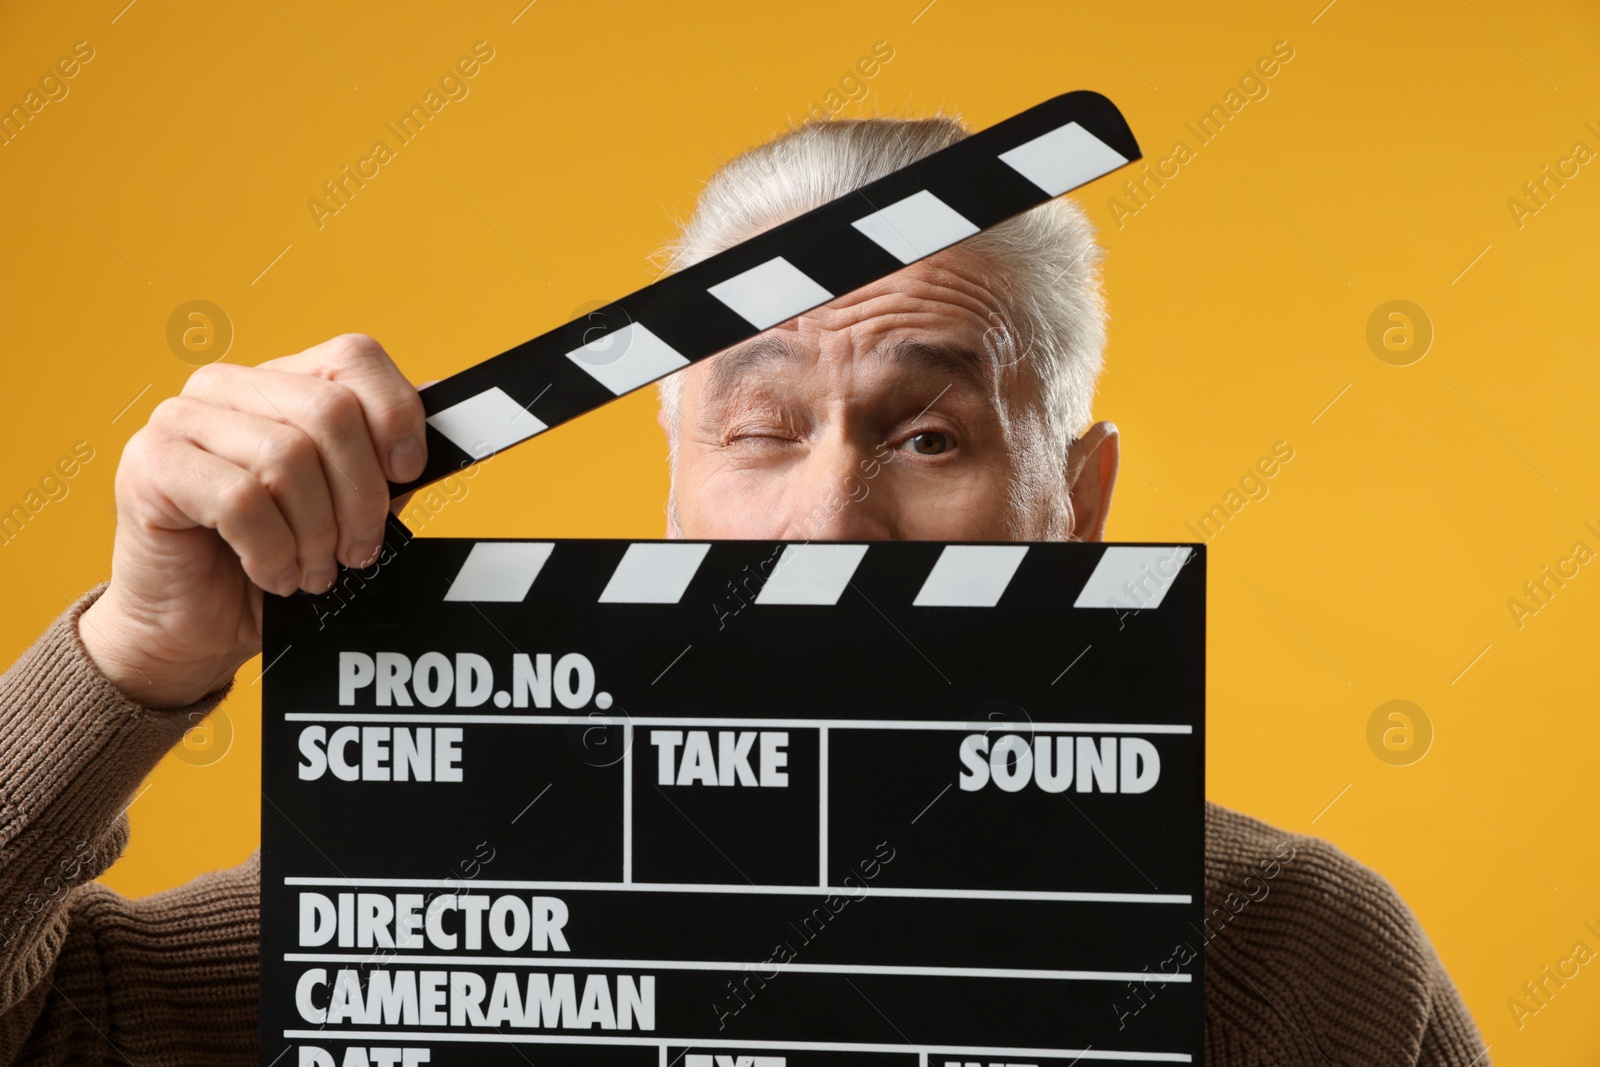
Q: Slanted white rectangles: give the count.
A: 10